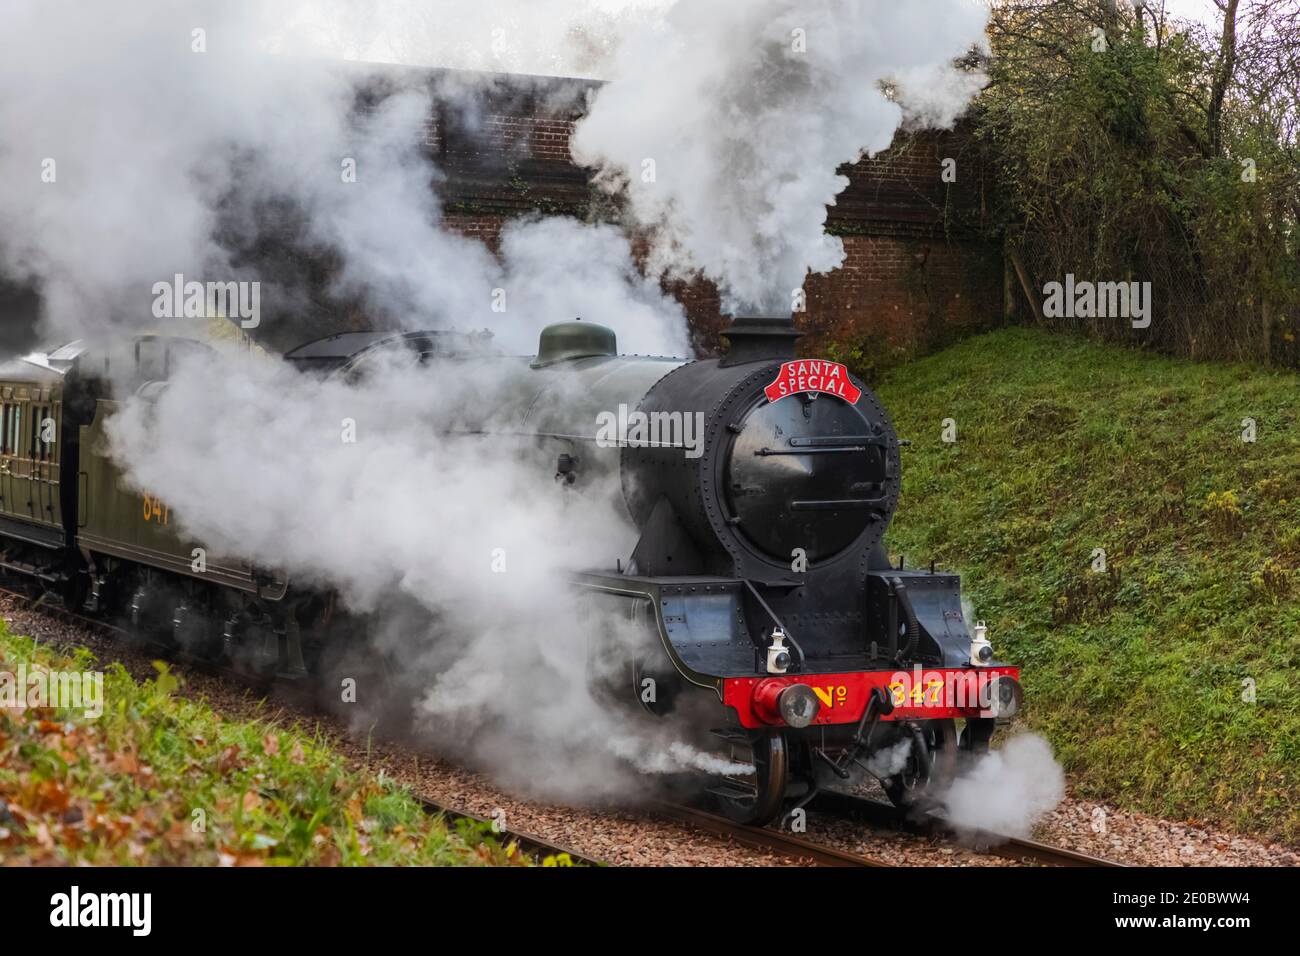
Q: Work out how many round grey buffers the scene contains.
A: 2